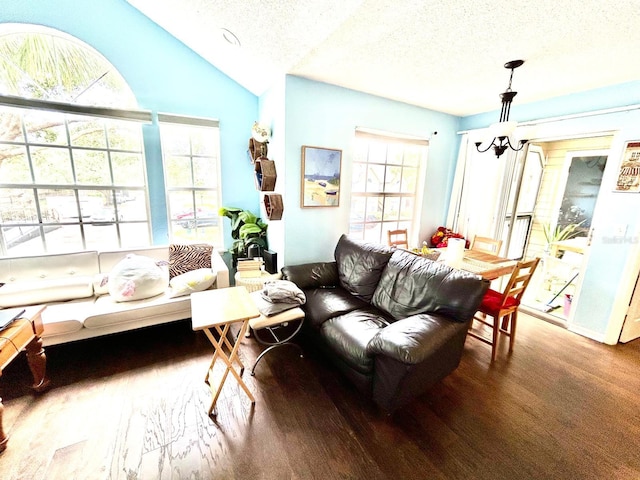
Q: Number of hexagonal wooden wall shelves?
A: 3